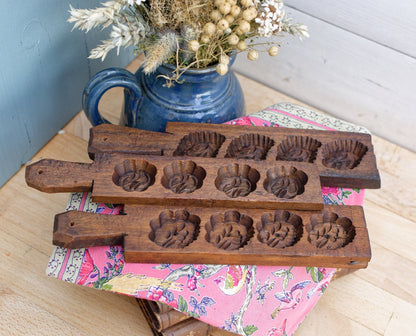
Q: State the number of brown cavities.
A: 12